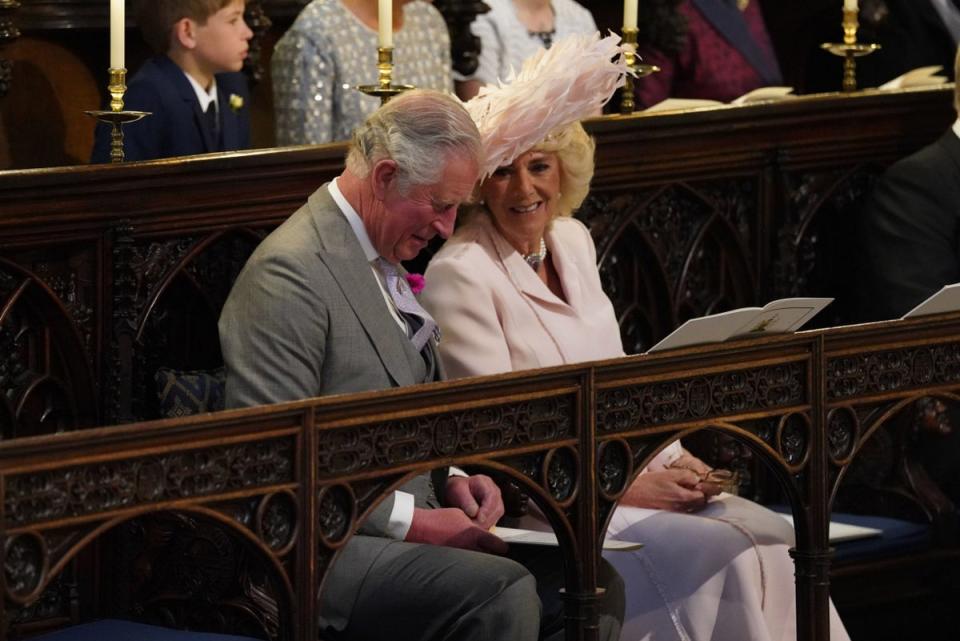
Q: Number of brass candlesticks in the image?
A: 4